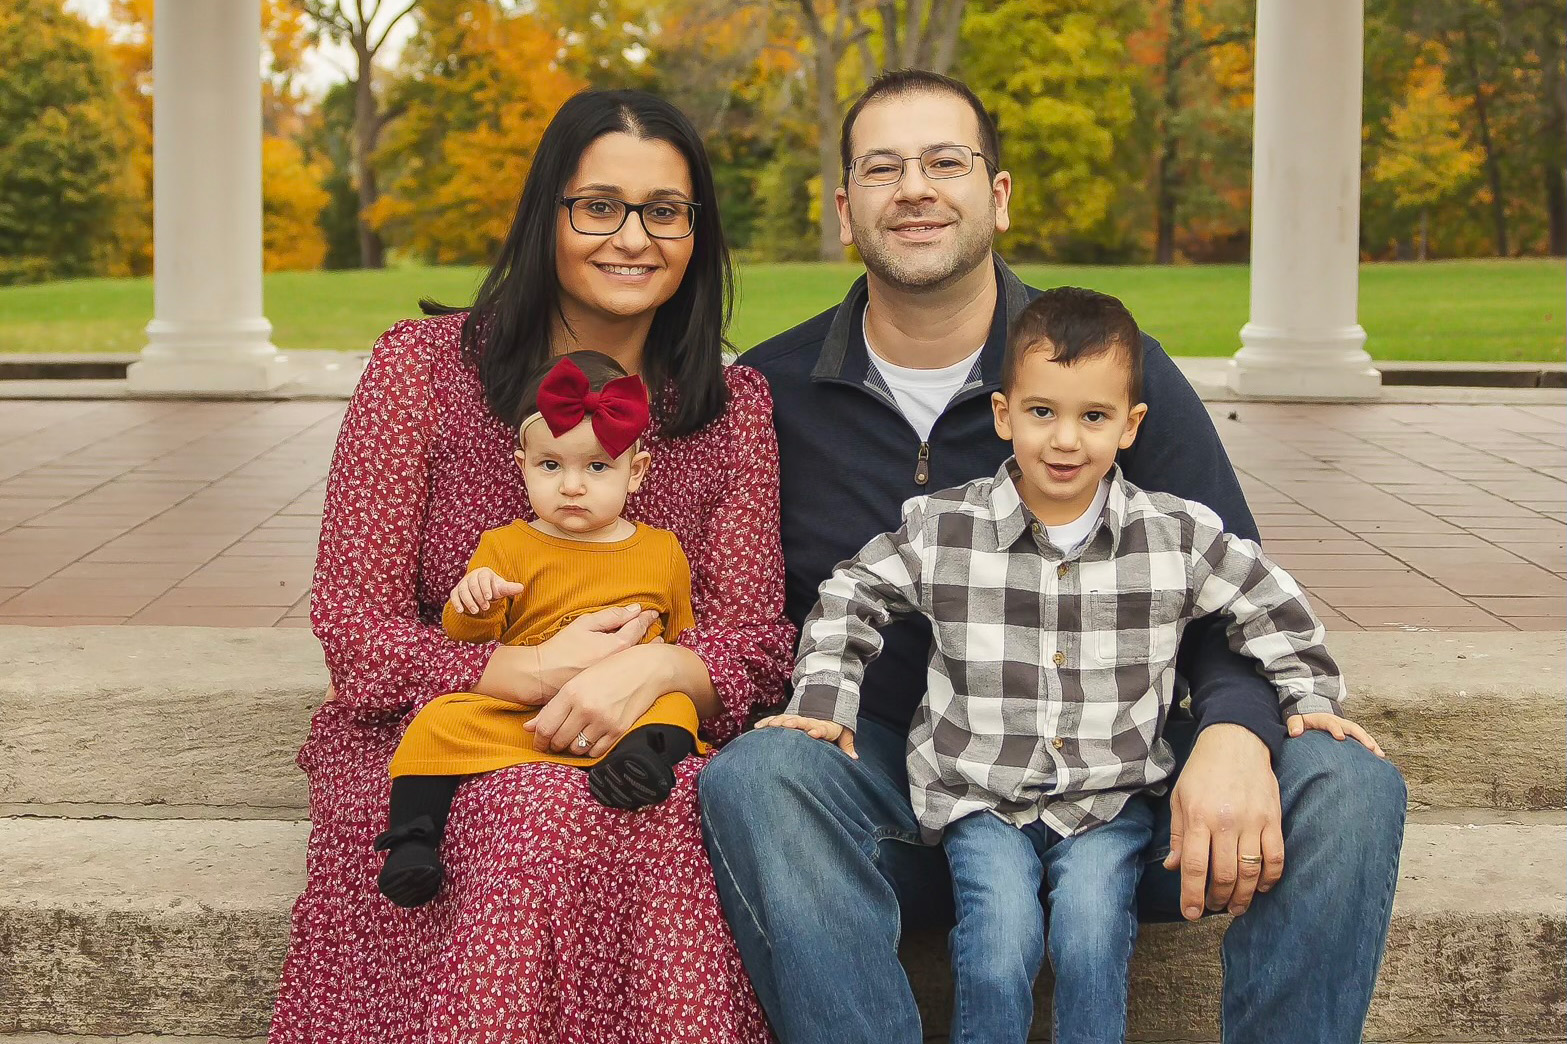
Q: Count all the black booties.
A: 2